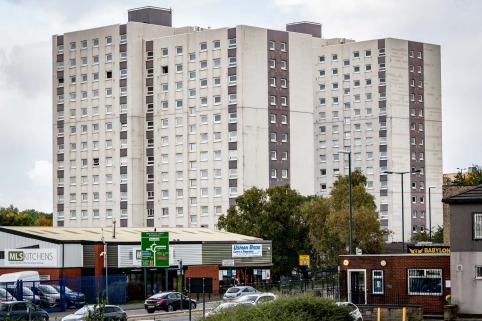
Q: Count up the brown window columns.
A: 7